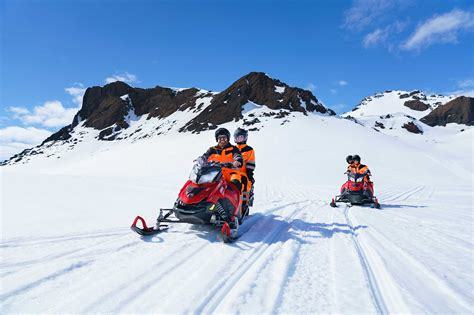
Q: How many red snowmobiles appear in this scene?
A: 2